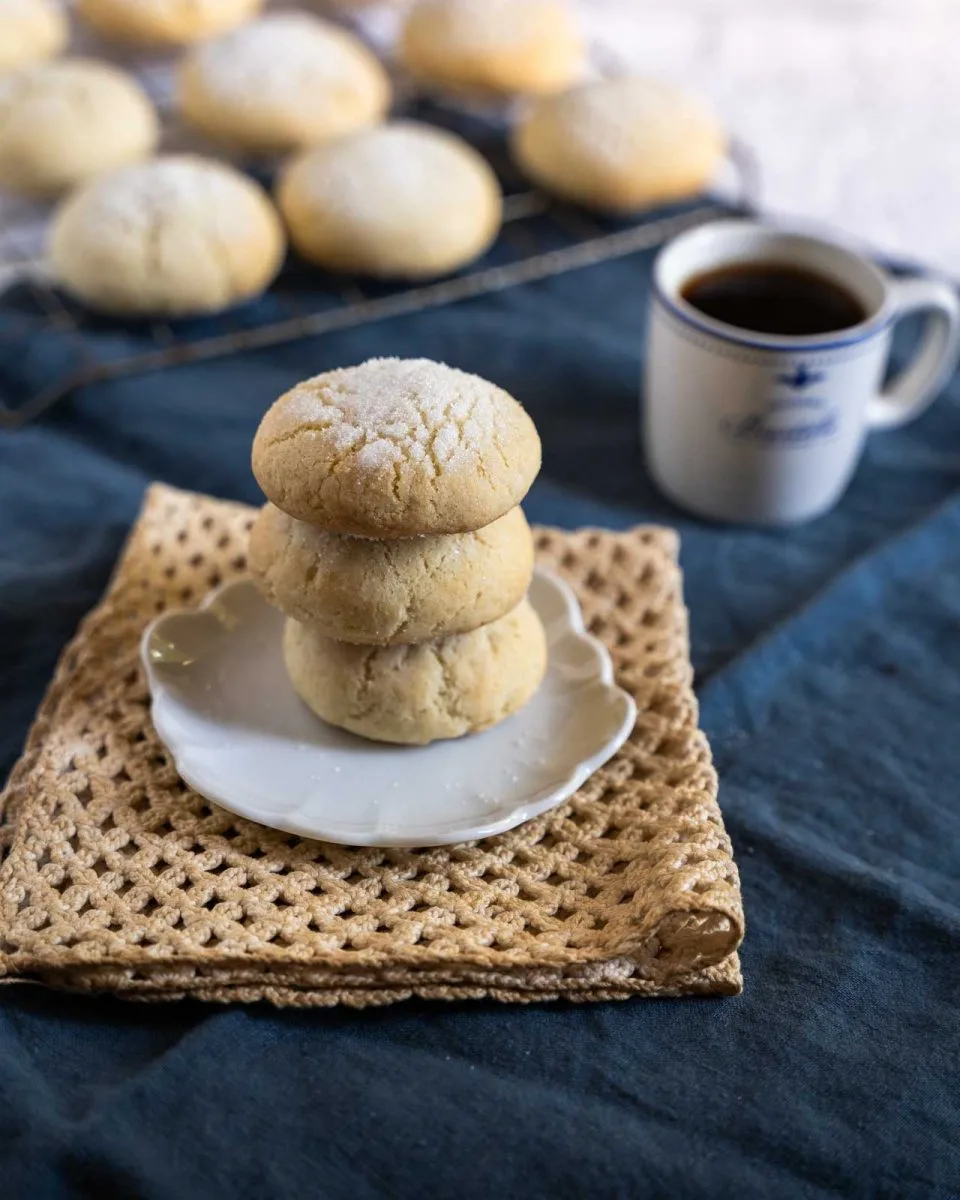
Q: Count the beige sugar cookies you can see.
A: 11